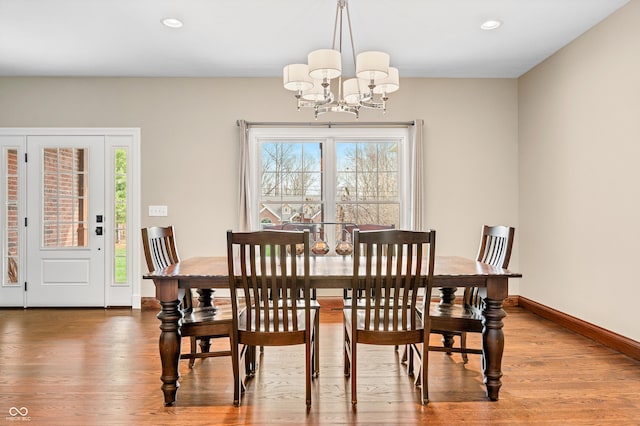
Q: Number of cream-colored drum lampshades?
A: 6